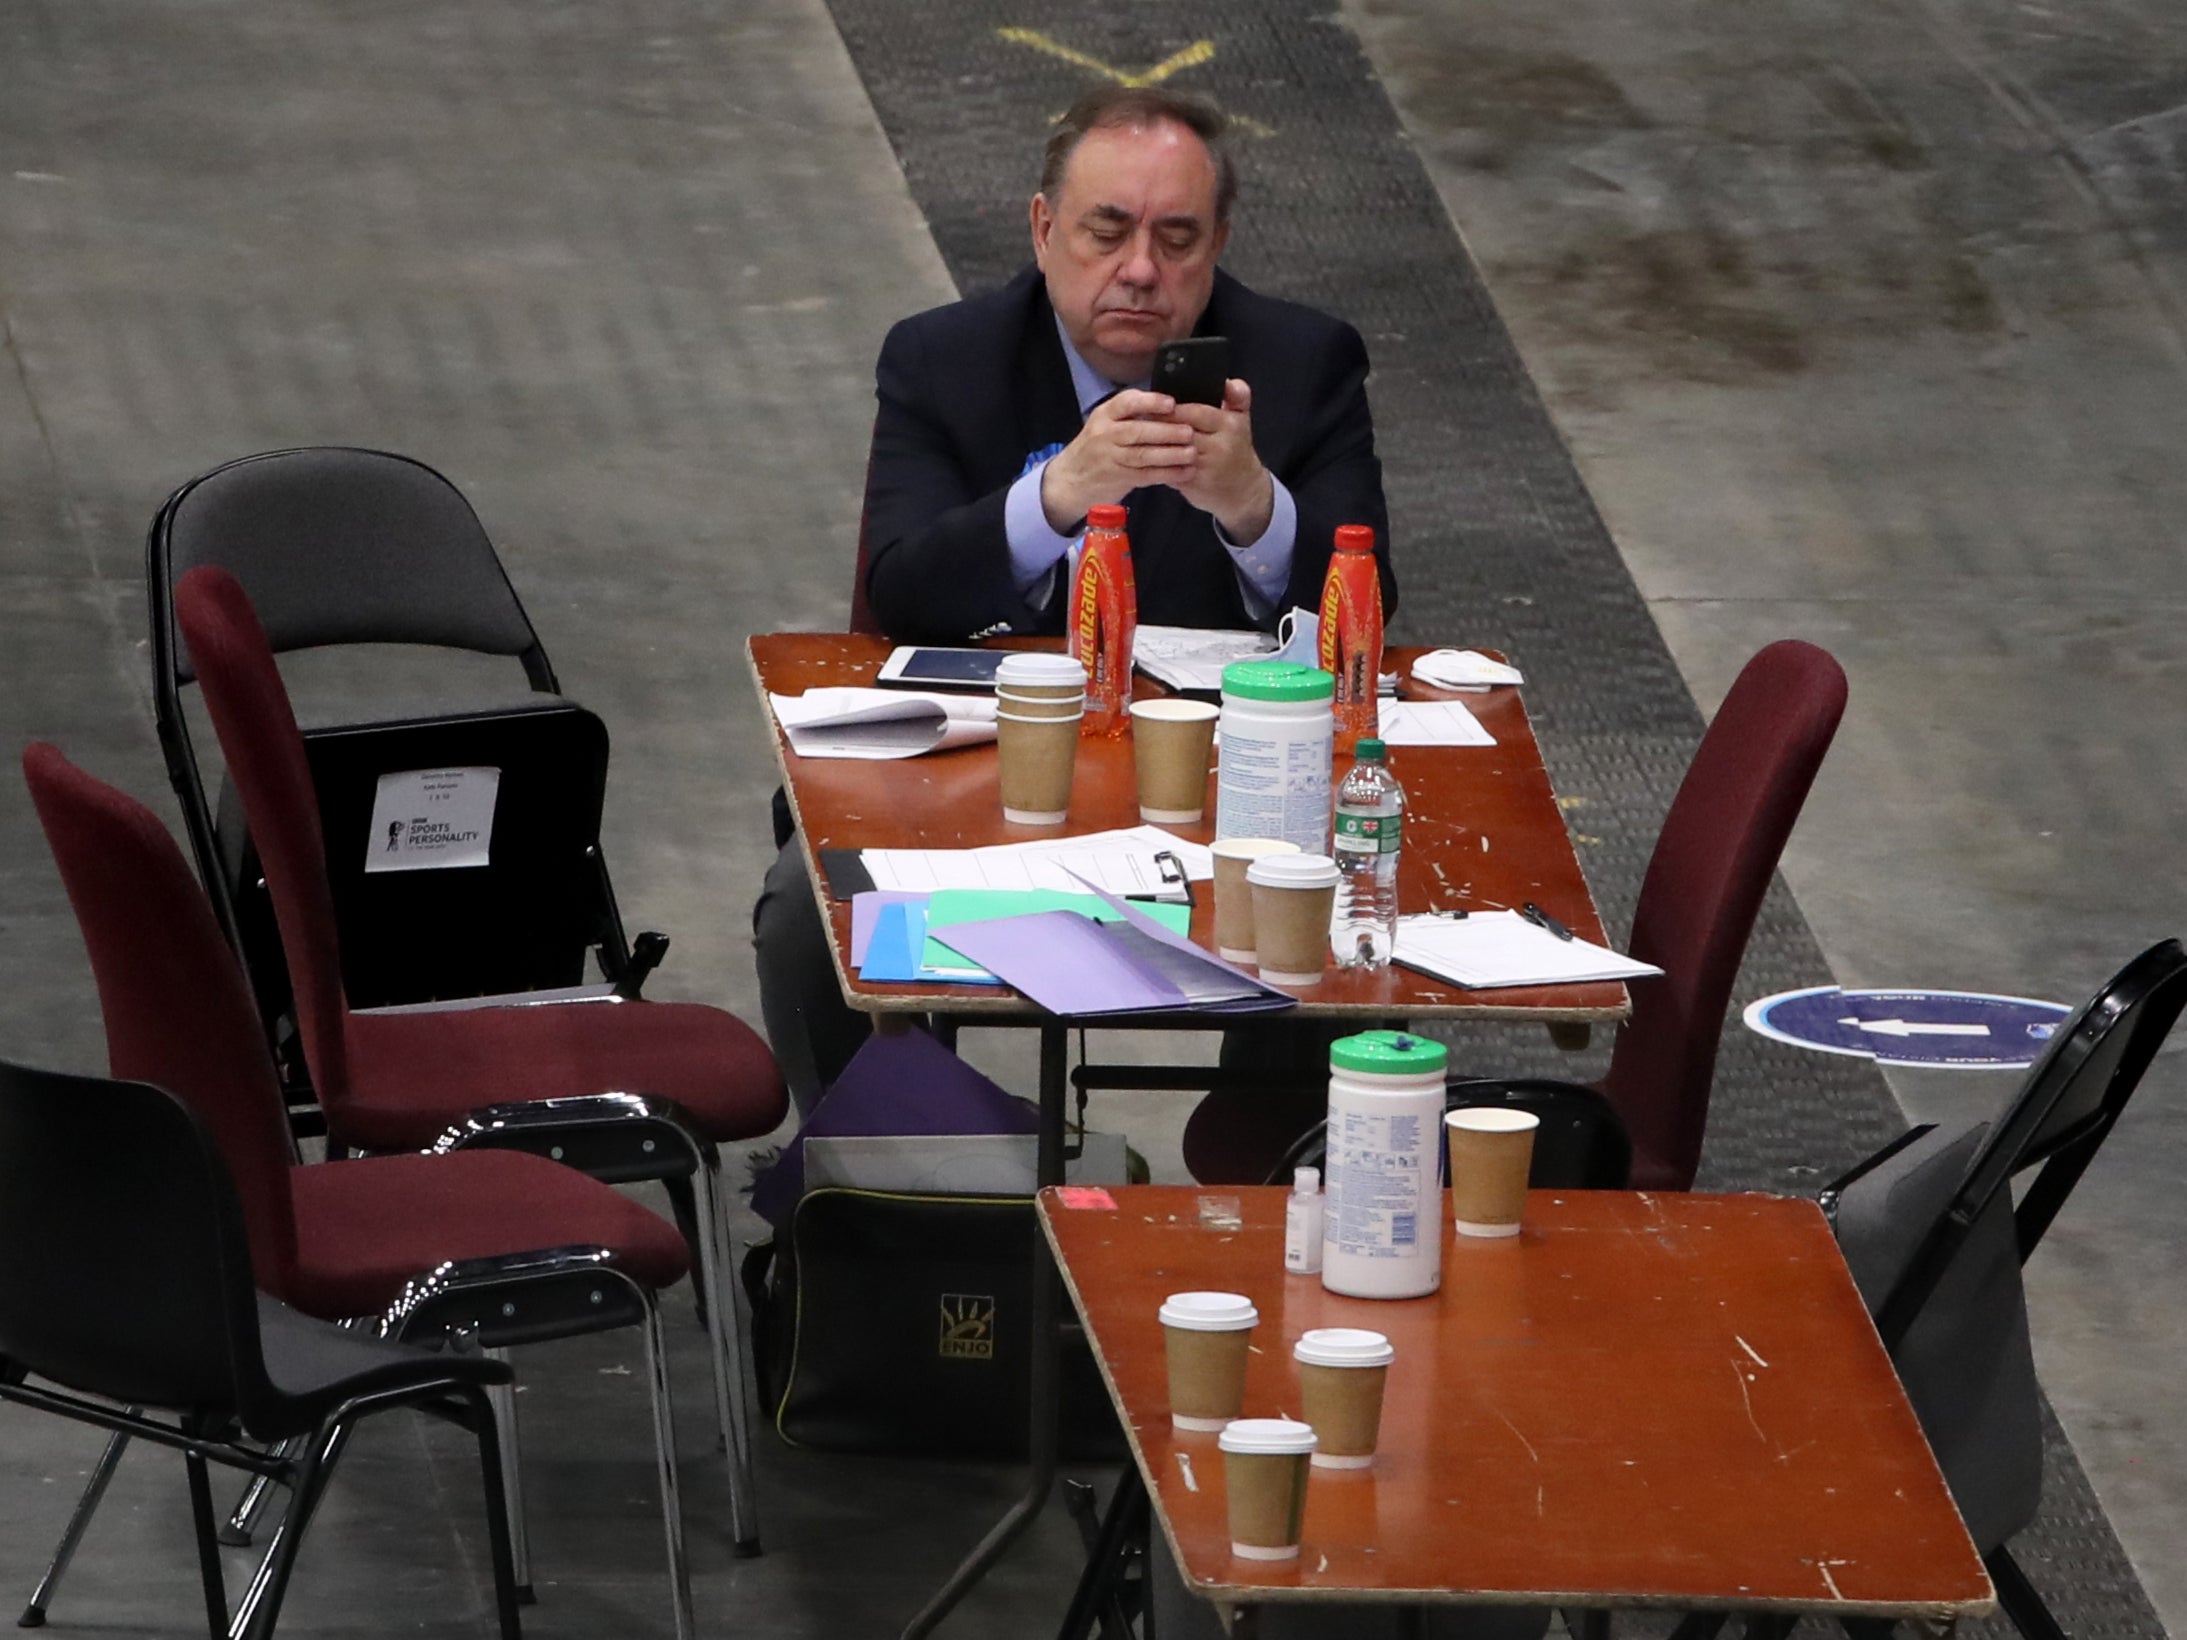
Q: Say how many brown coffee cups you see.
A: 10